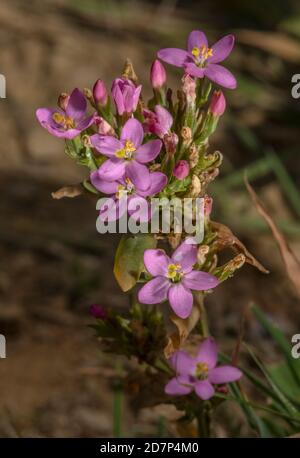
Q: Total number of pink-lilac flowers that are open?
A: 6